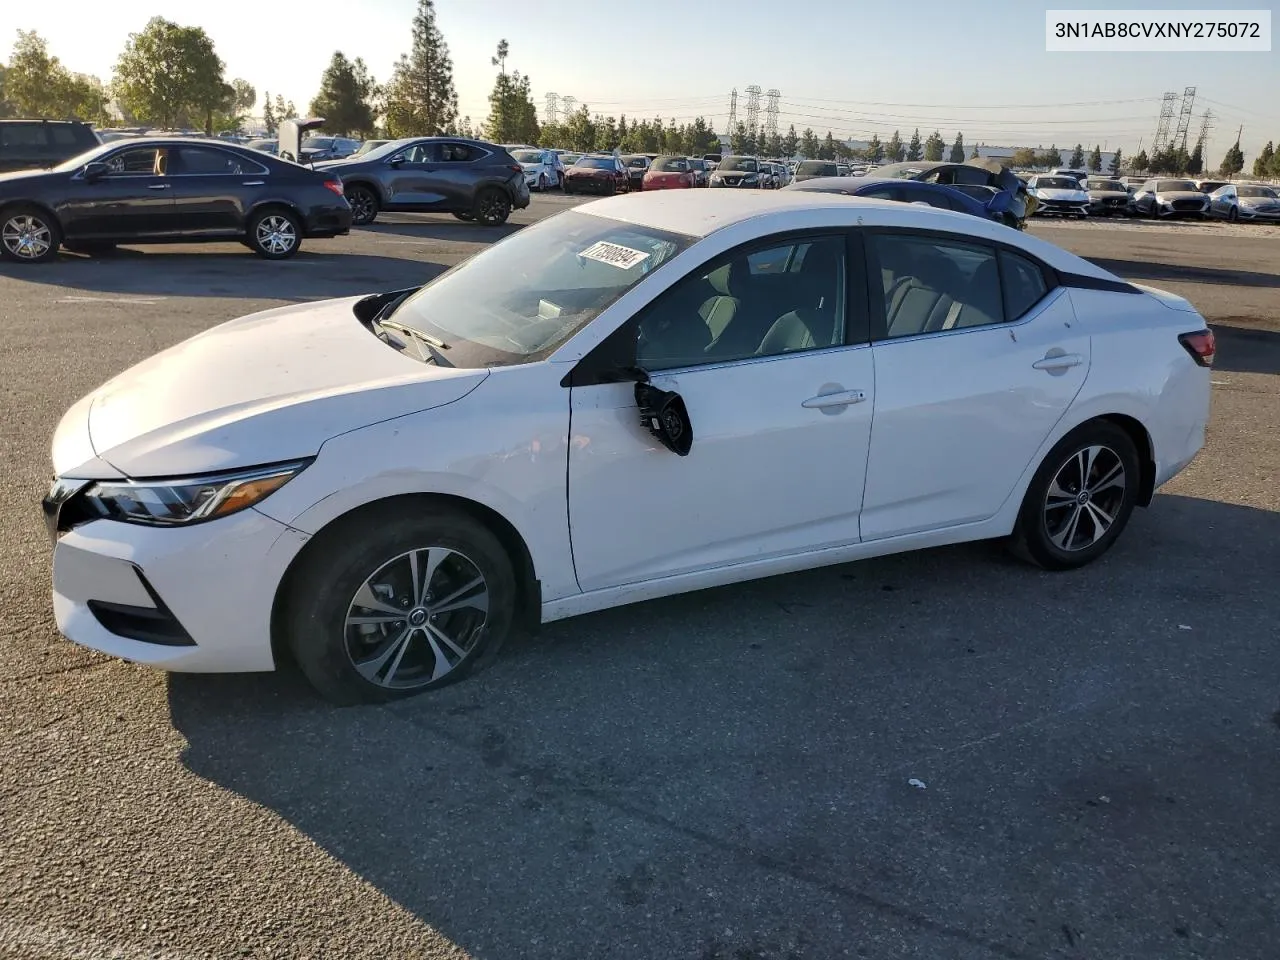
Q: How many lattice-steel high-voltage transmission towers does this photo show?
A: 8